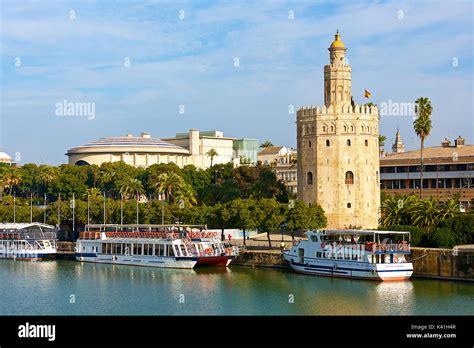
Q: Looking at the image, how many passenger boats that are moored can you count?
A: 4